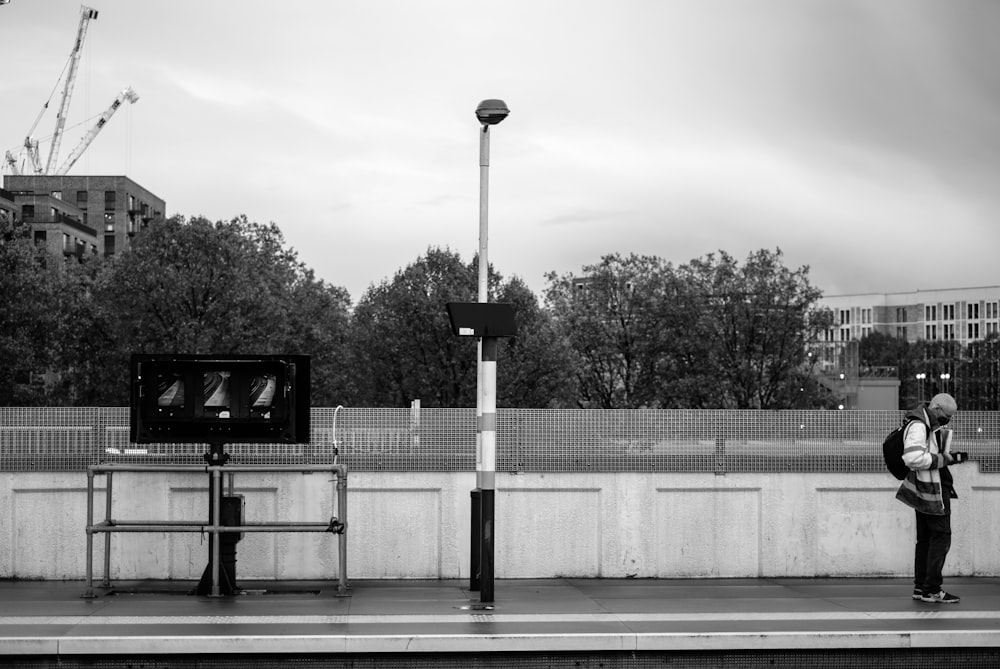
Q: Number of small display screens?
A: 3